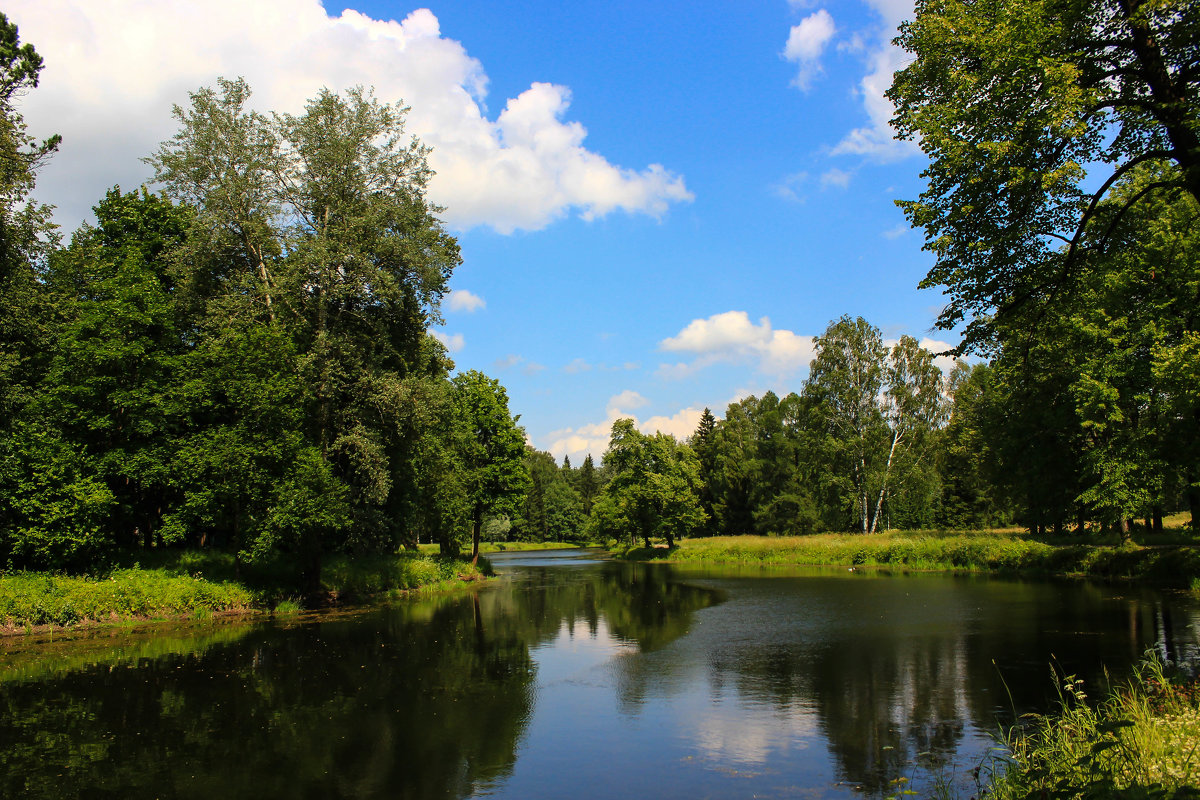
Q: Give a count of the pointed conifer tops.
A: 3